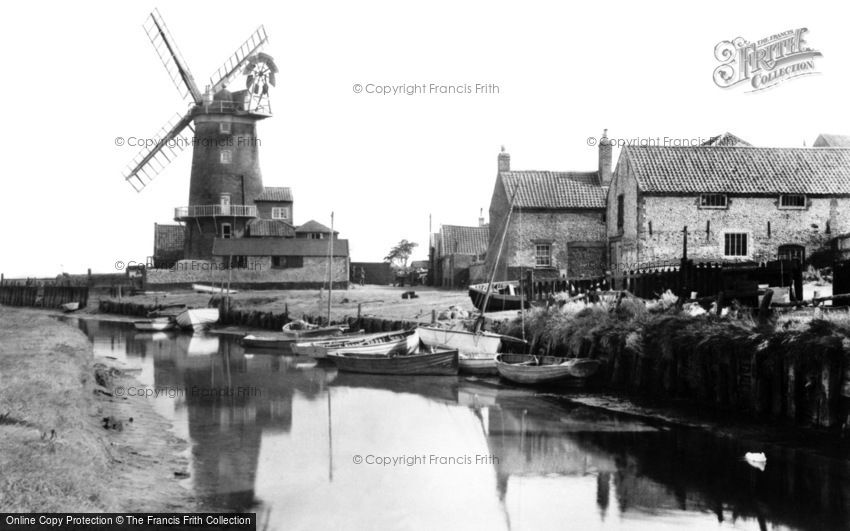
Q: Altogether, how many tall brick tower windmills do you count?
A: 1